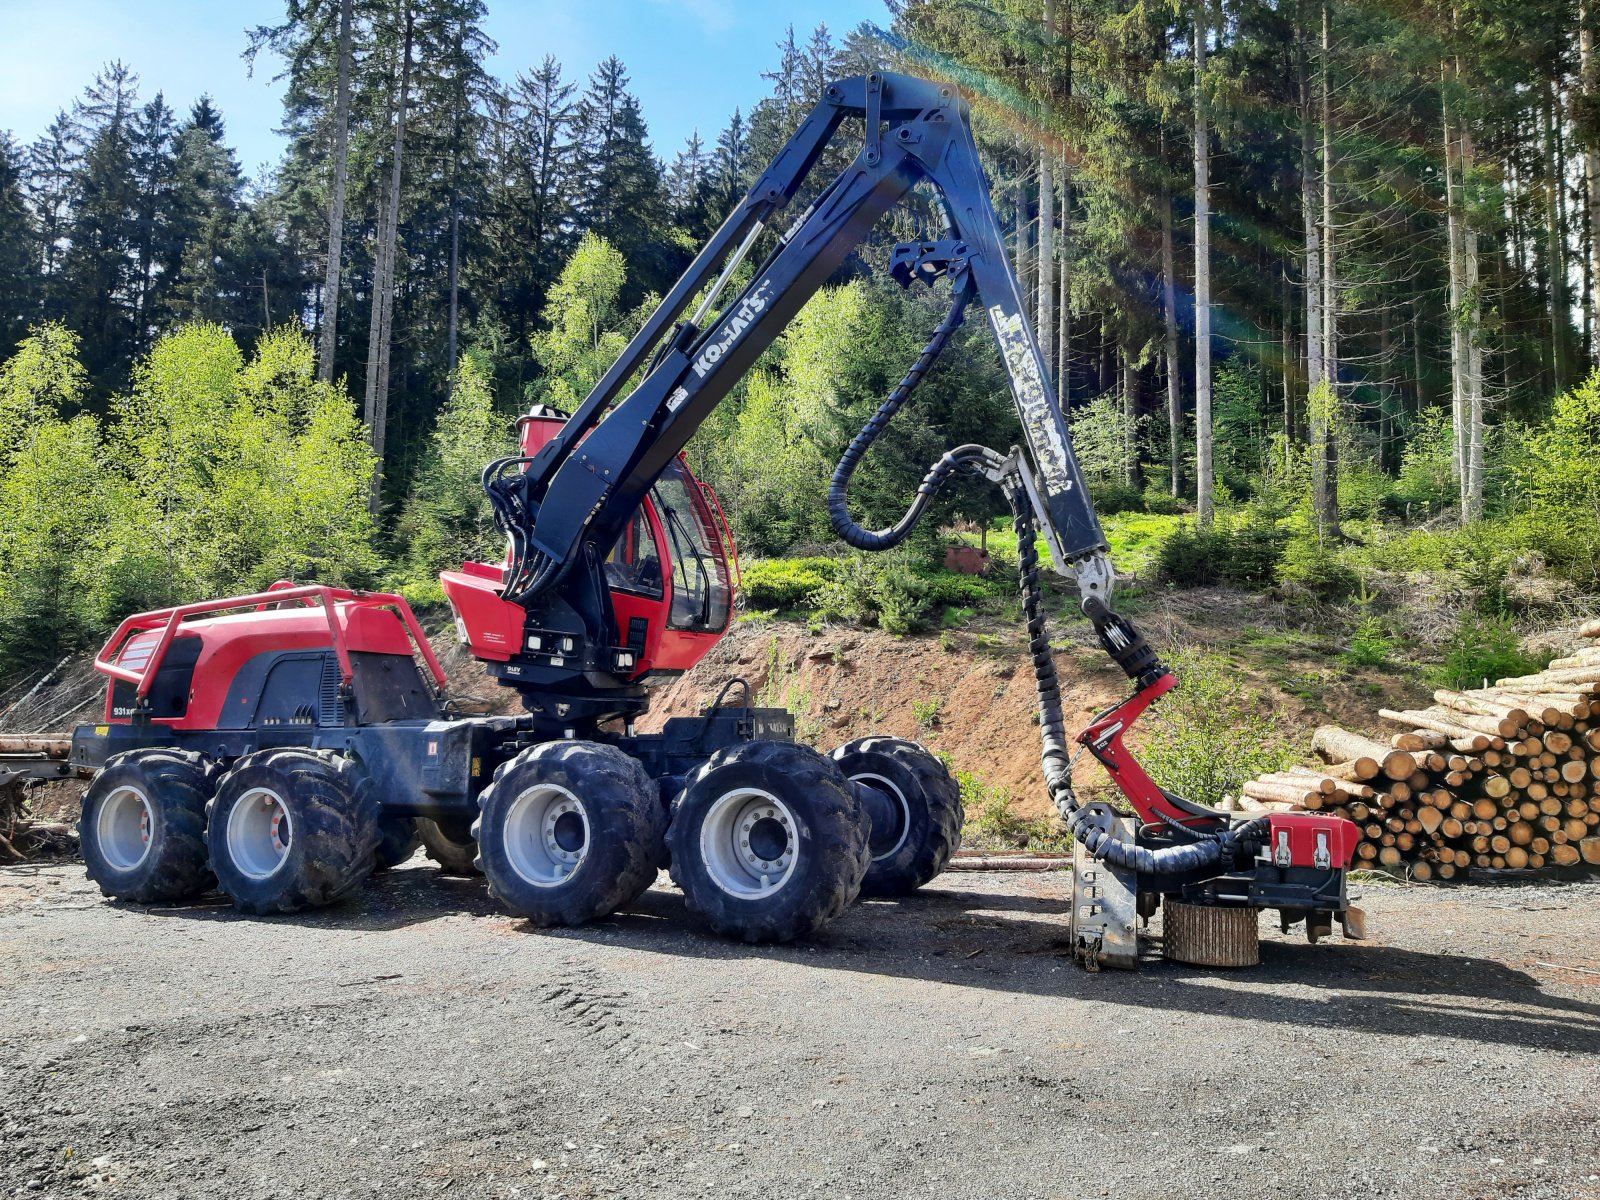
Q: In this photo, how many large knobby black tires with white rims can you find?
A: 5